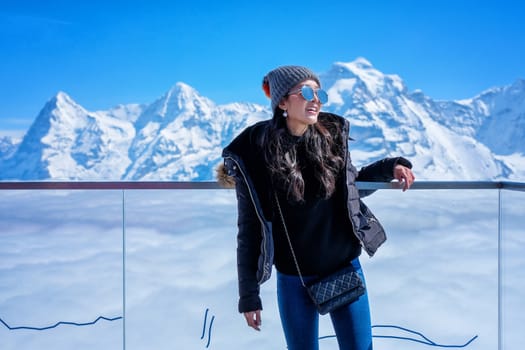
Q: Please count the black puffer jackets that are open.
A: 1